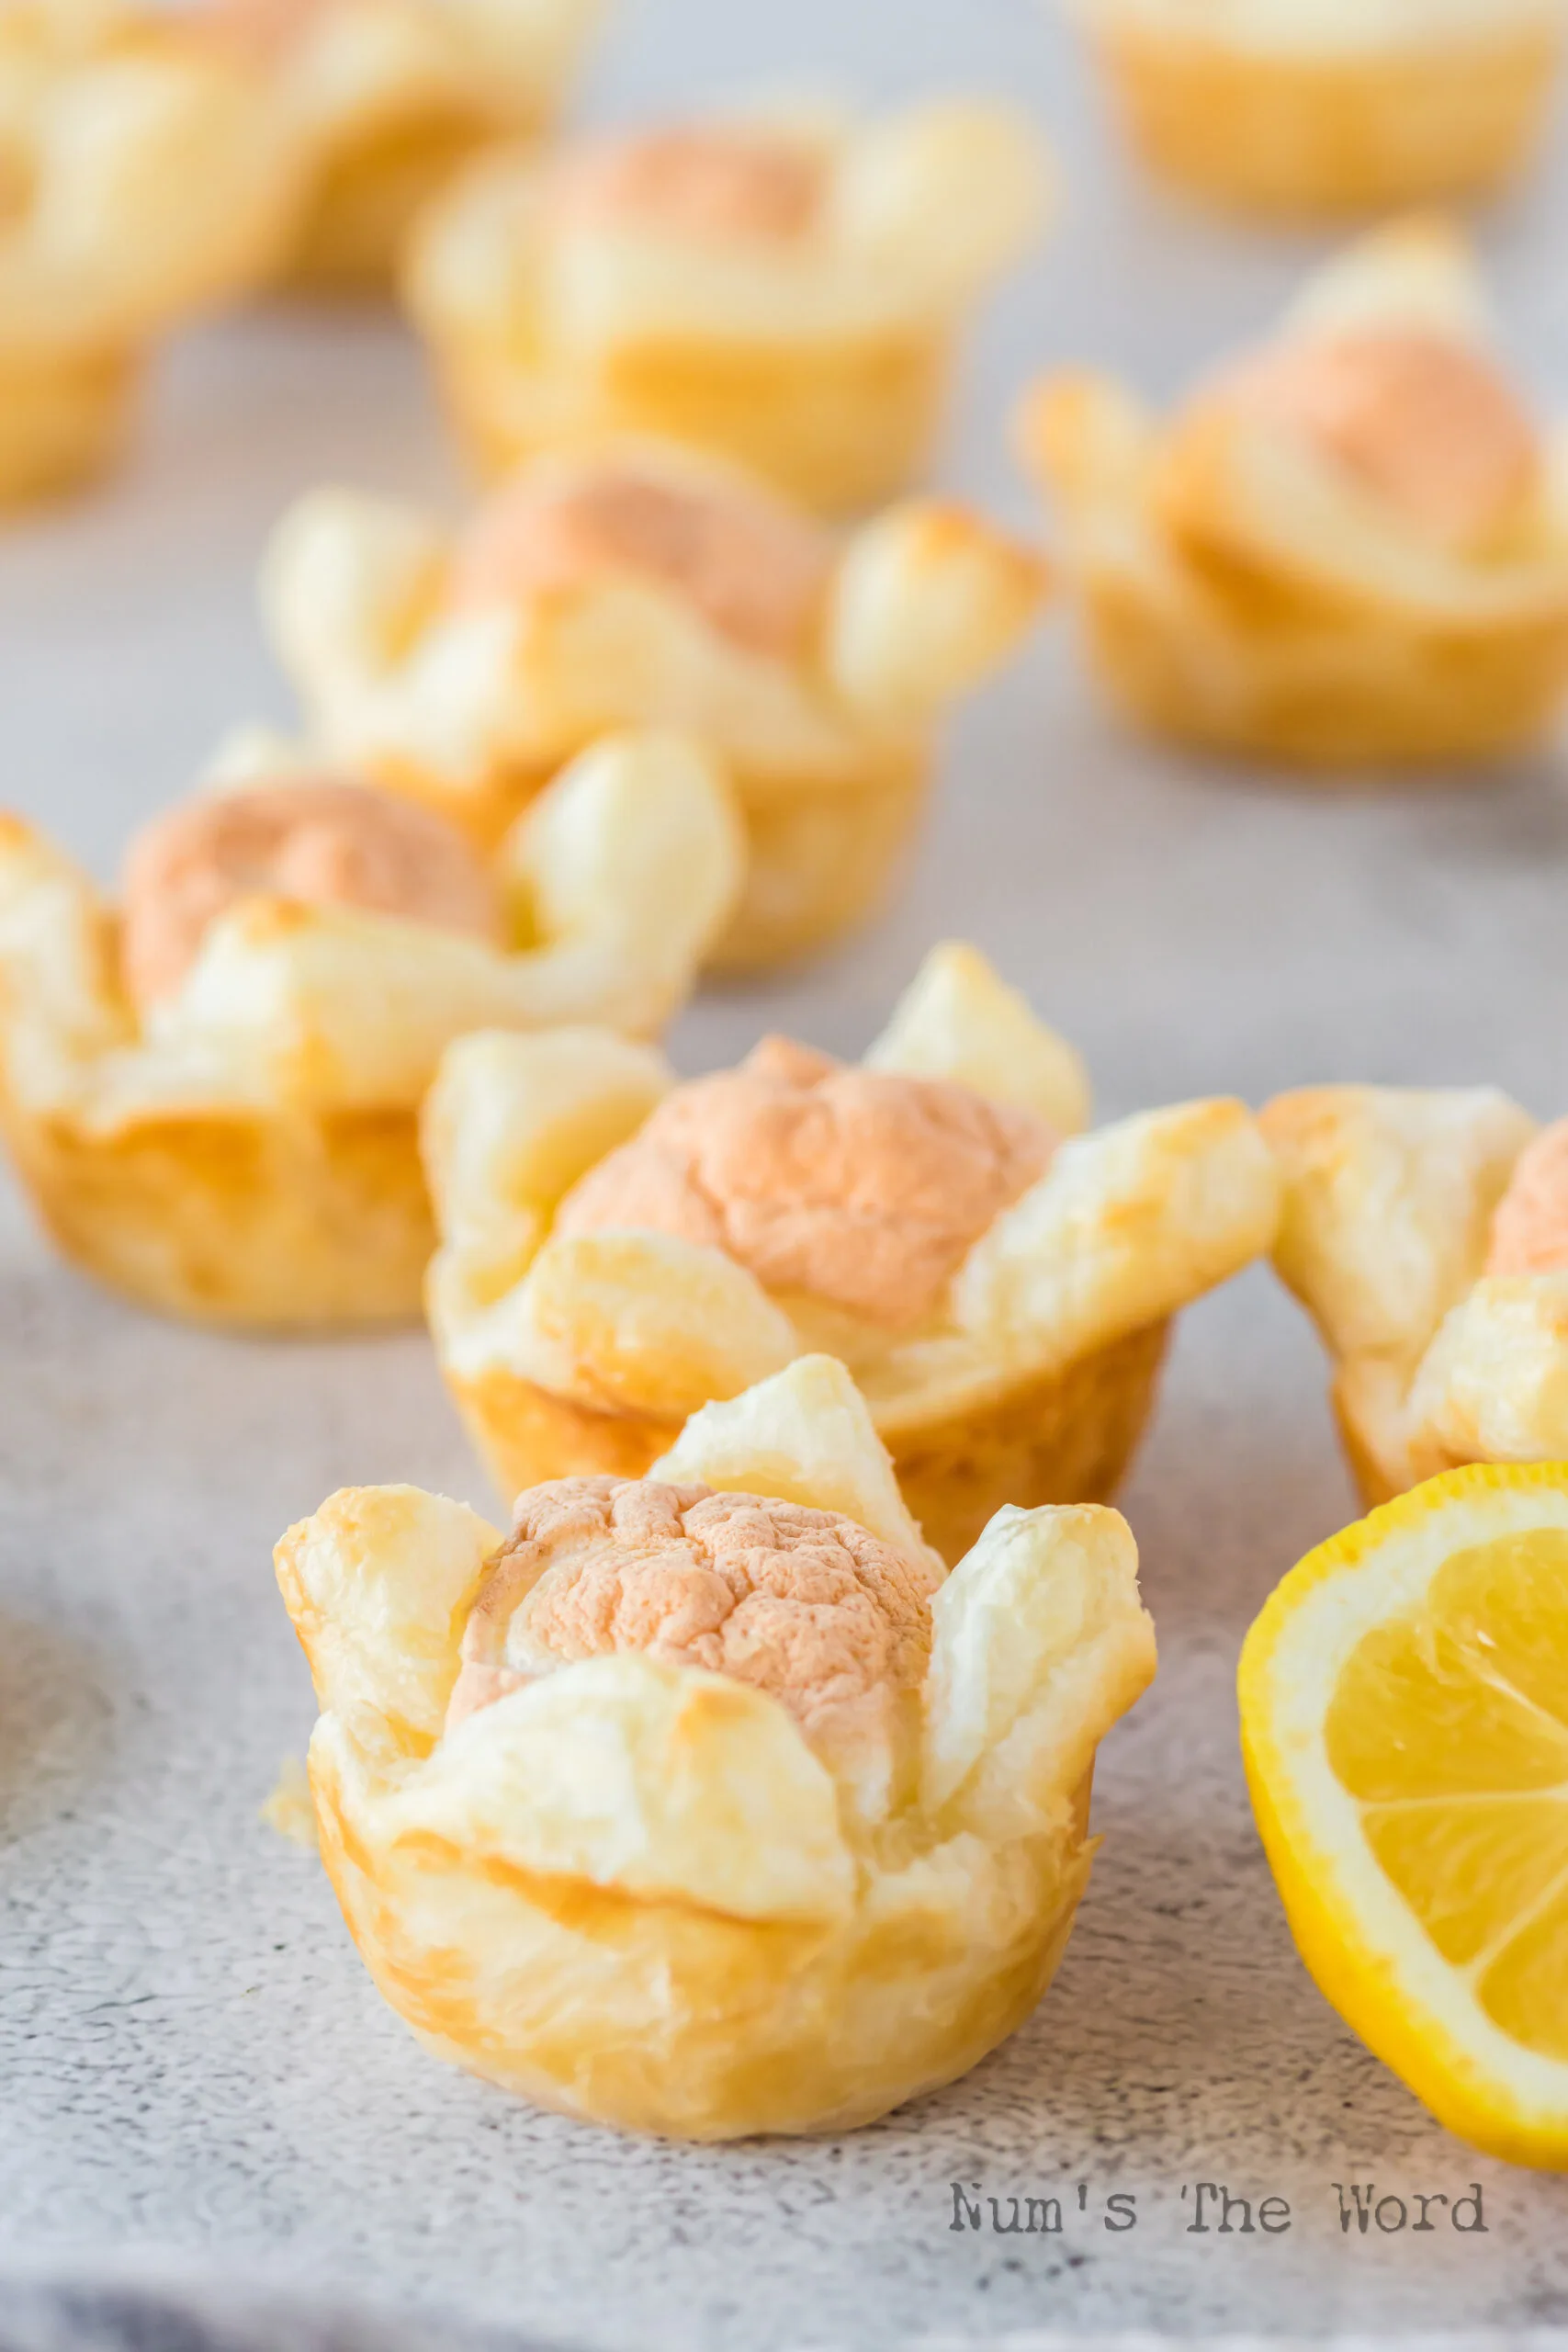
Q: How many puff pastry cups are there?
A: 10